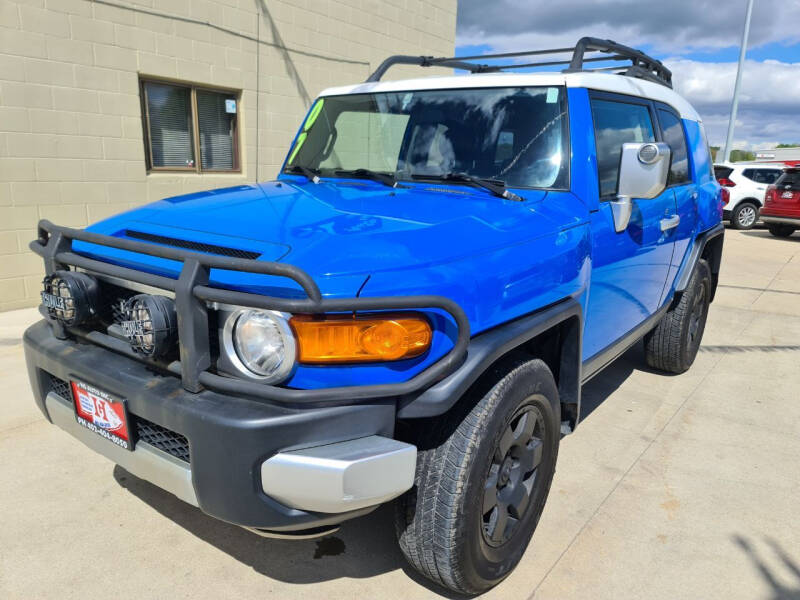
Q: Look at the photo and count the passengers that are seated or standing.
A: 0